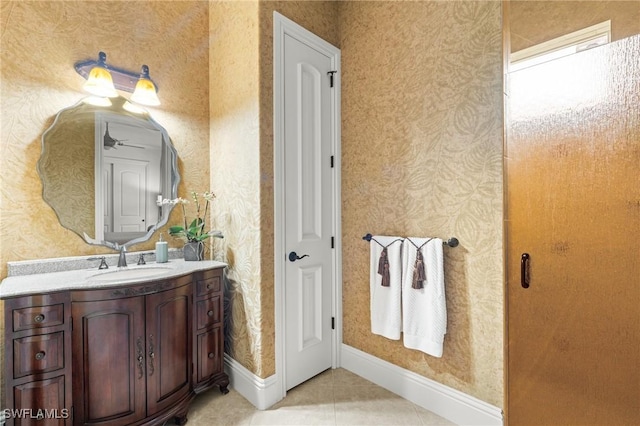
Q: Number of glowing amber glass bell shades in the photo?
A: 2